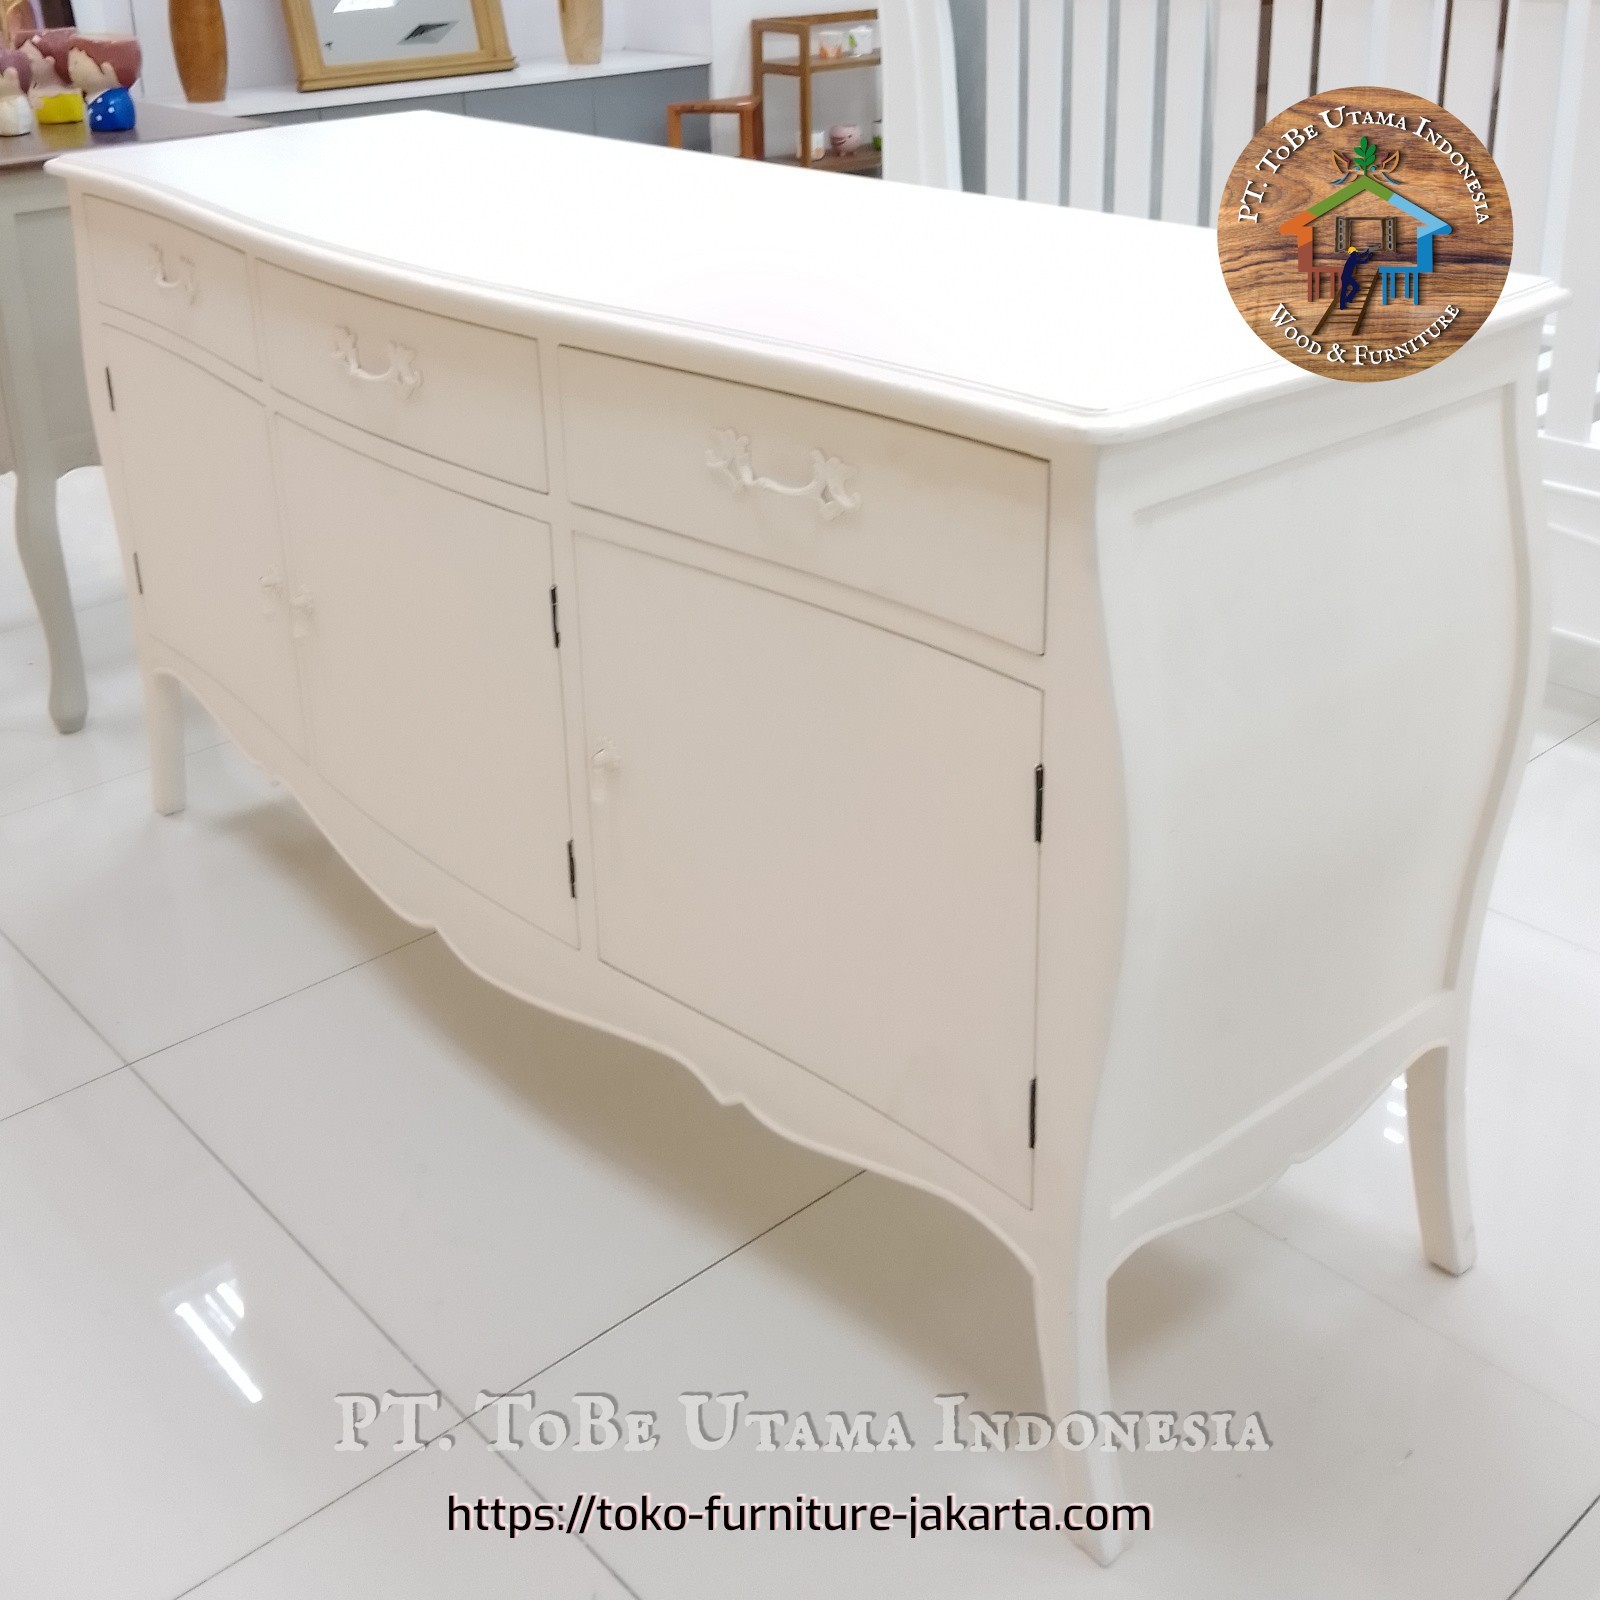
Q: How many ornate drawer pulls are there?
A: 3